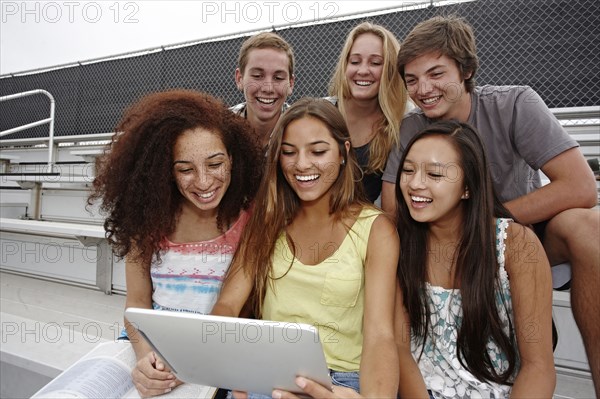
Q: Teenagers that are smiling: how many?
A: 6